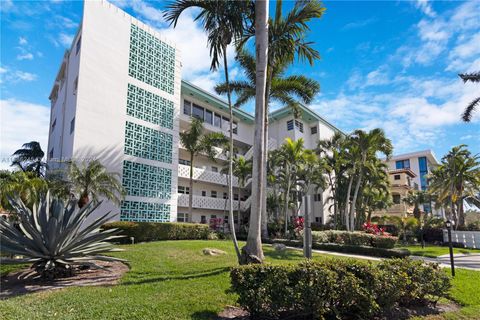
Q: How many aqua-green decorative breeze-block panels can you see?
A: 5